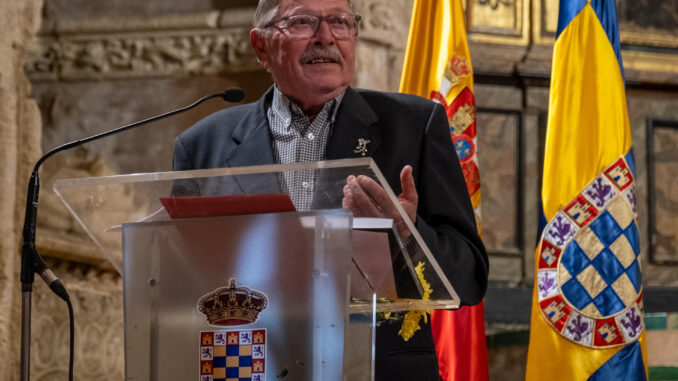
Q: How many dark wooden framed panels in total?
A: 2